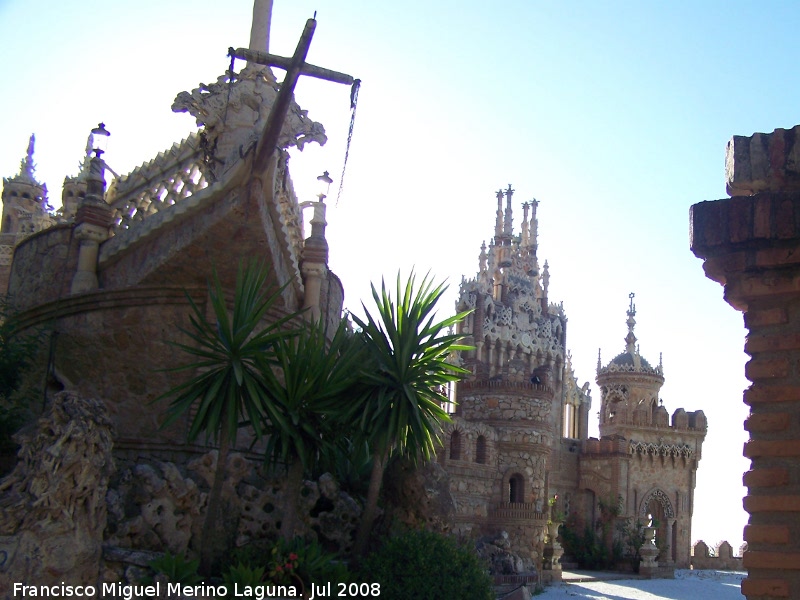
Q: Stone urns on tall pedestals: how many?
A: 2